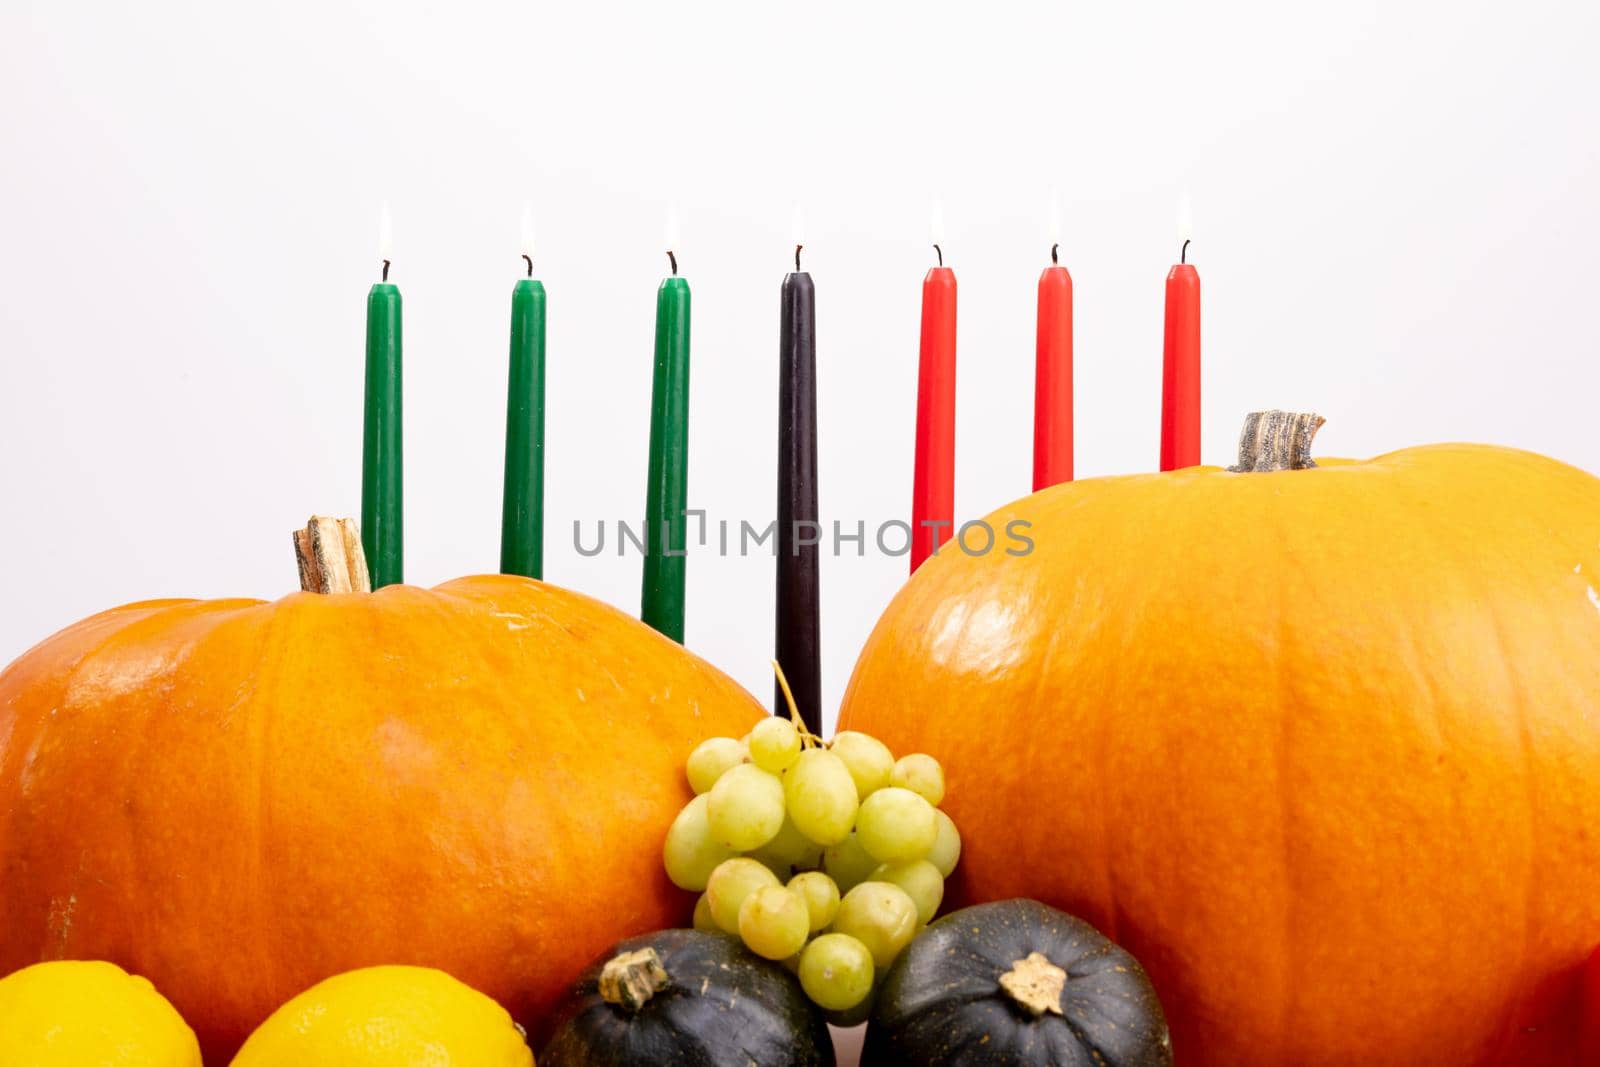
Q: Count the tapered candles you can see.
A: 7